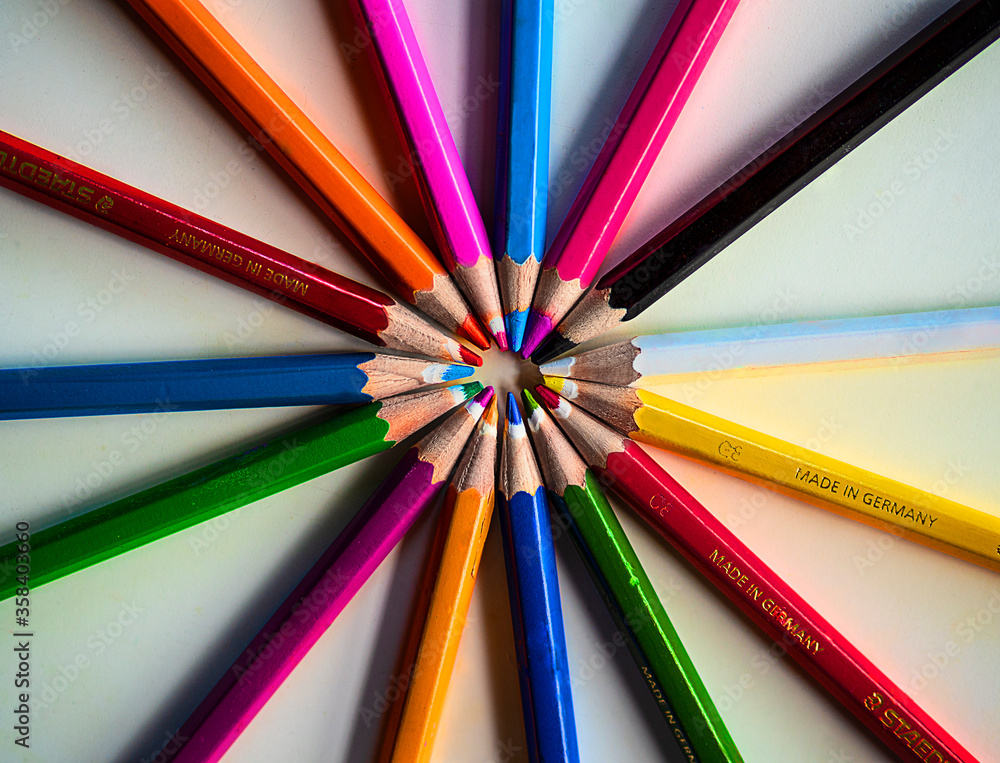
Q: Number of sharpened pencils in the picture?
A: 15